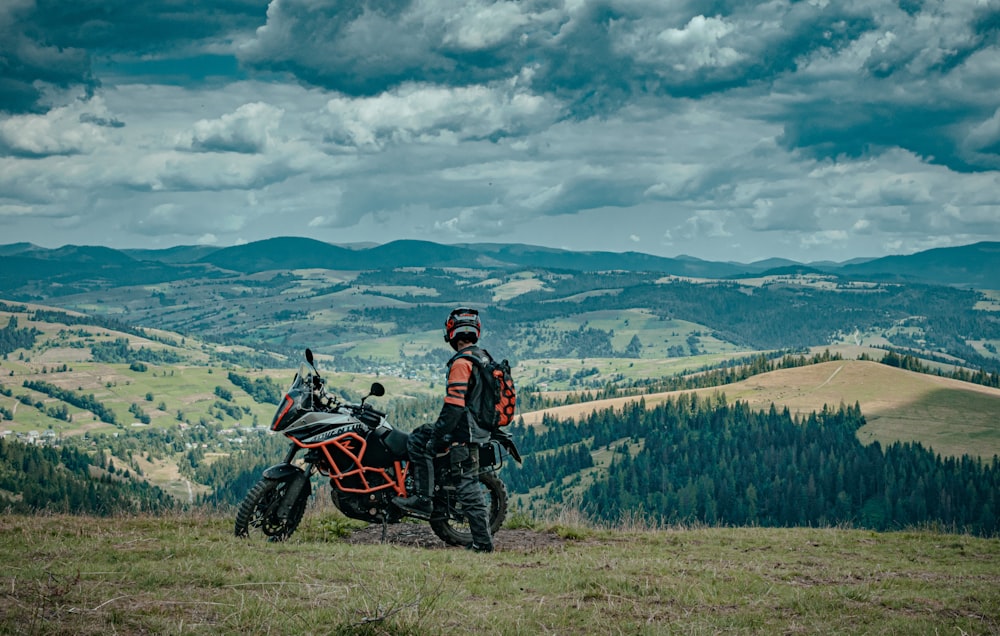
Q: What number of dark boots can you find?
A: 2